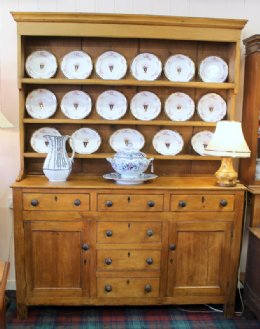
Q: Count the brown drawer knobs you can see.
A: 12